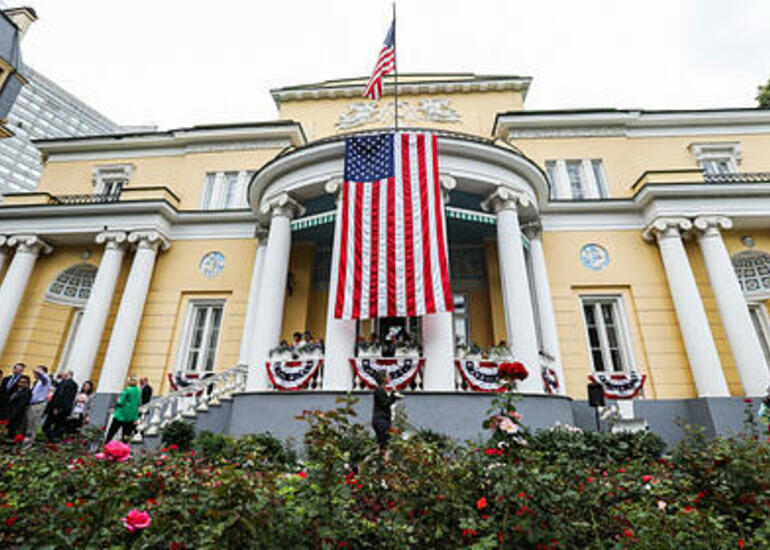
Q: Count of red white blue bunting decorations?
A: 6